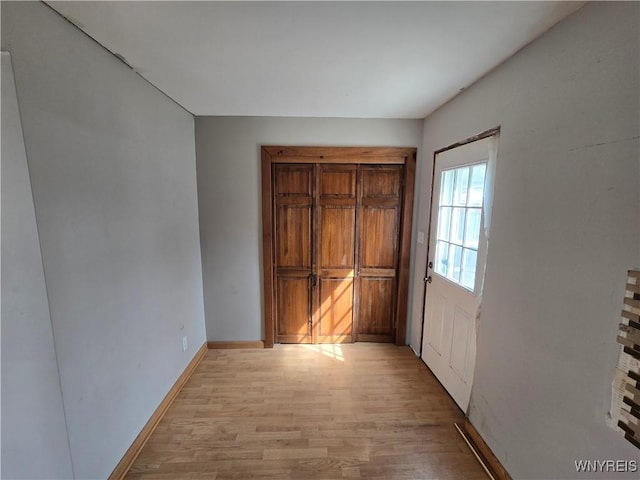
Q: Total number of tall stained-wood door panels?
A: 3